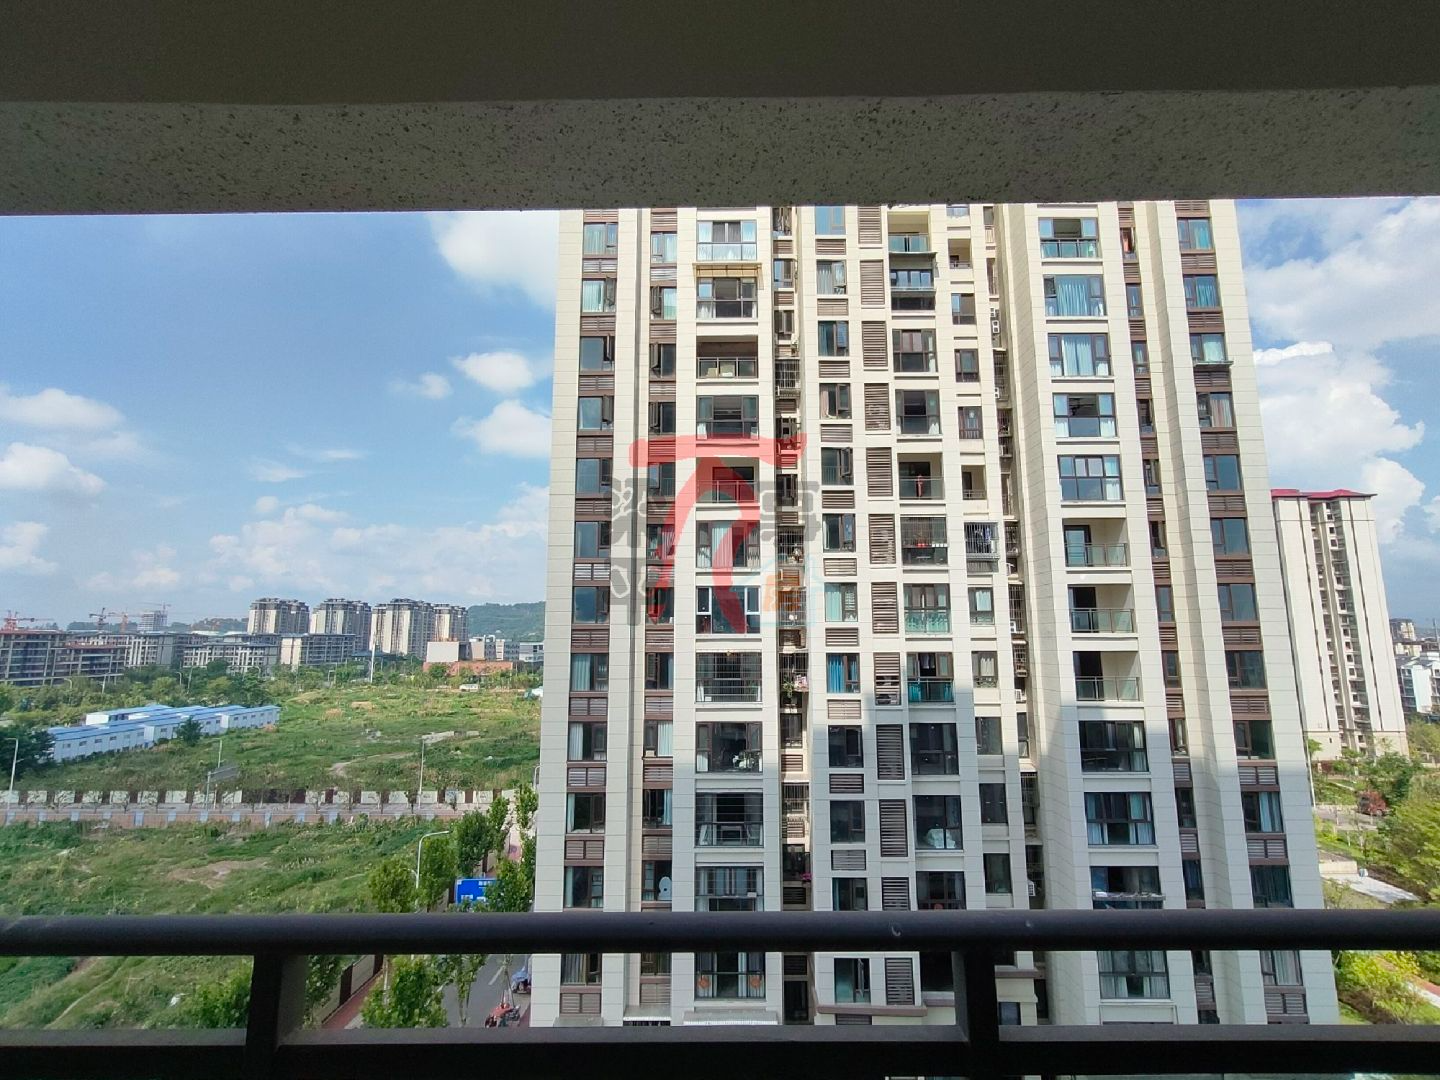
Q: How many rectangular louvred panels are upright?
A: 12